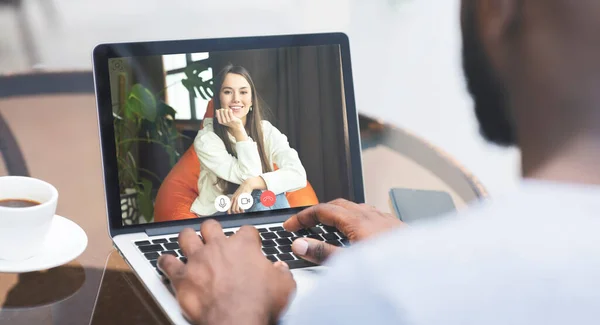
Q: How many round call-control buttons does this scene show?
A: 3